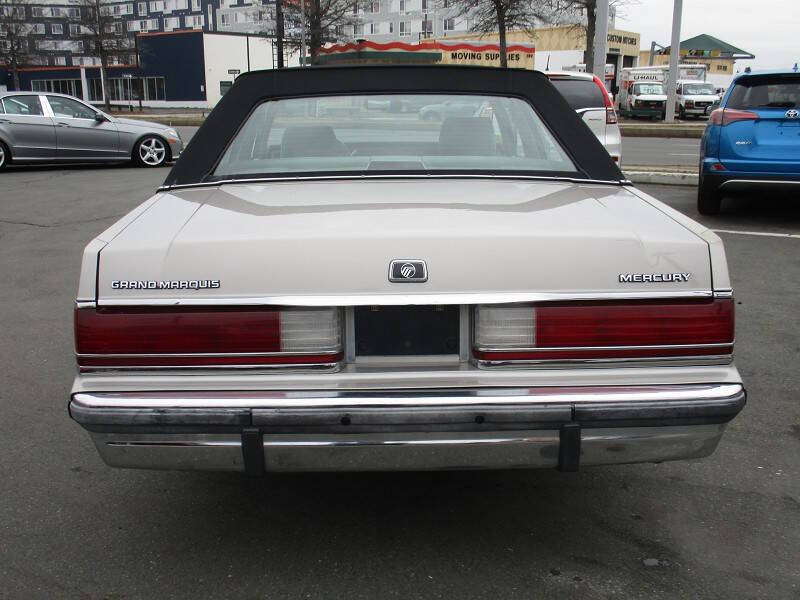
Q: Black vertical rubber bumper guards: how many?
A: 2